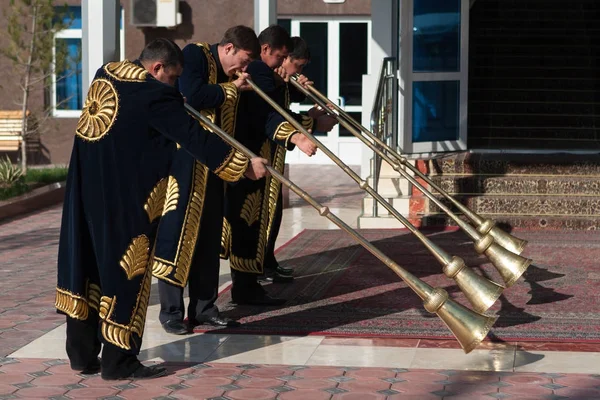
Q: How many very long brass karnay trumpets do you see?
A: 4